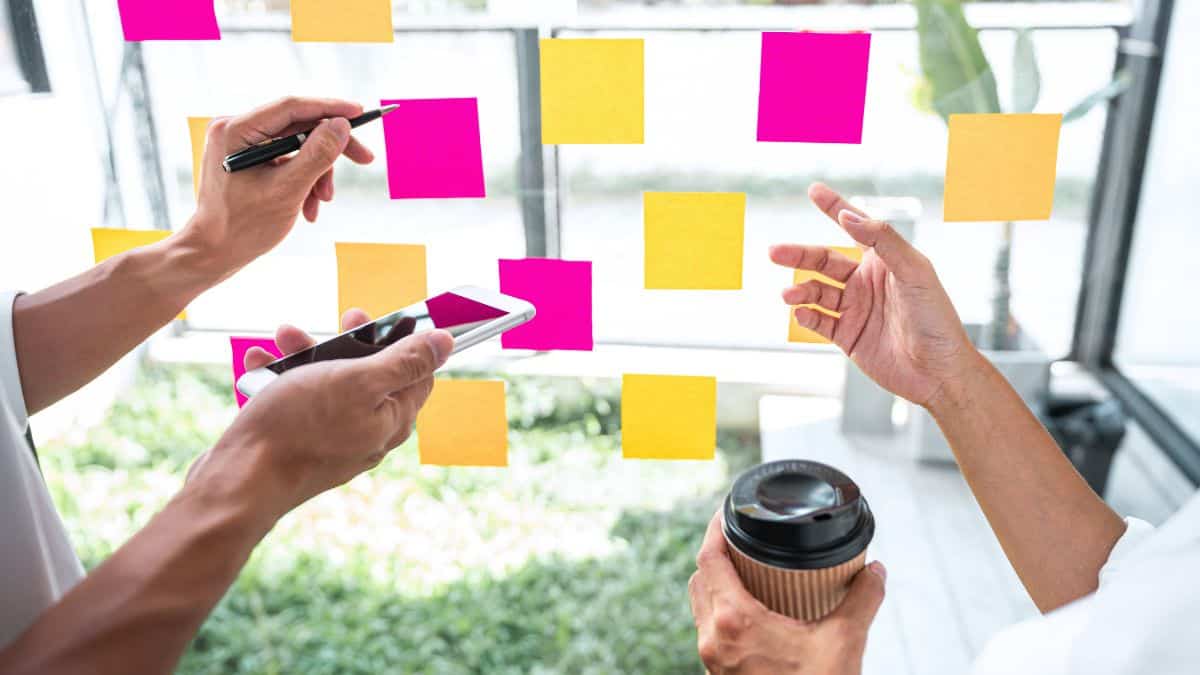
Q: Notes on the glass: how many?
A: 15